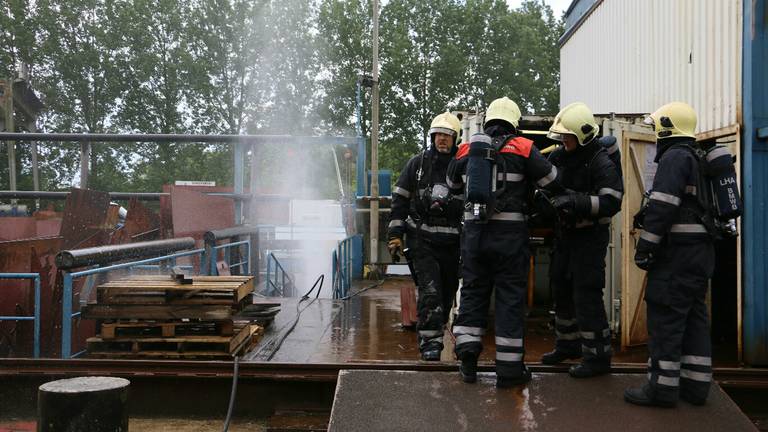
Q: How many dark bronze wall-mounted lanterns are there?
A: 0